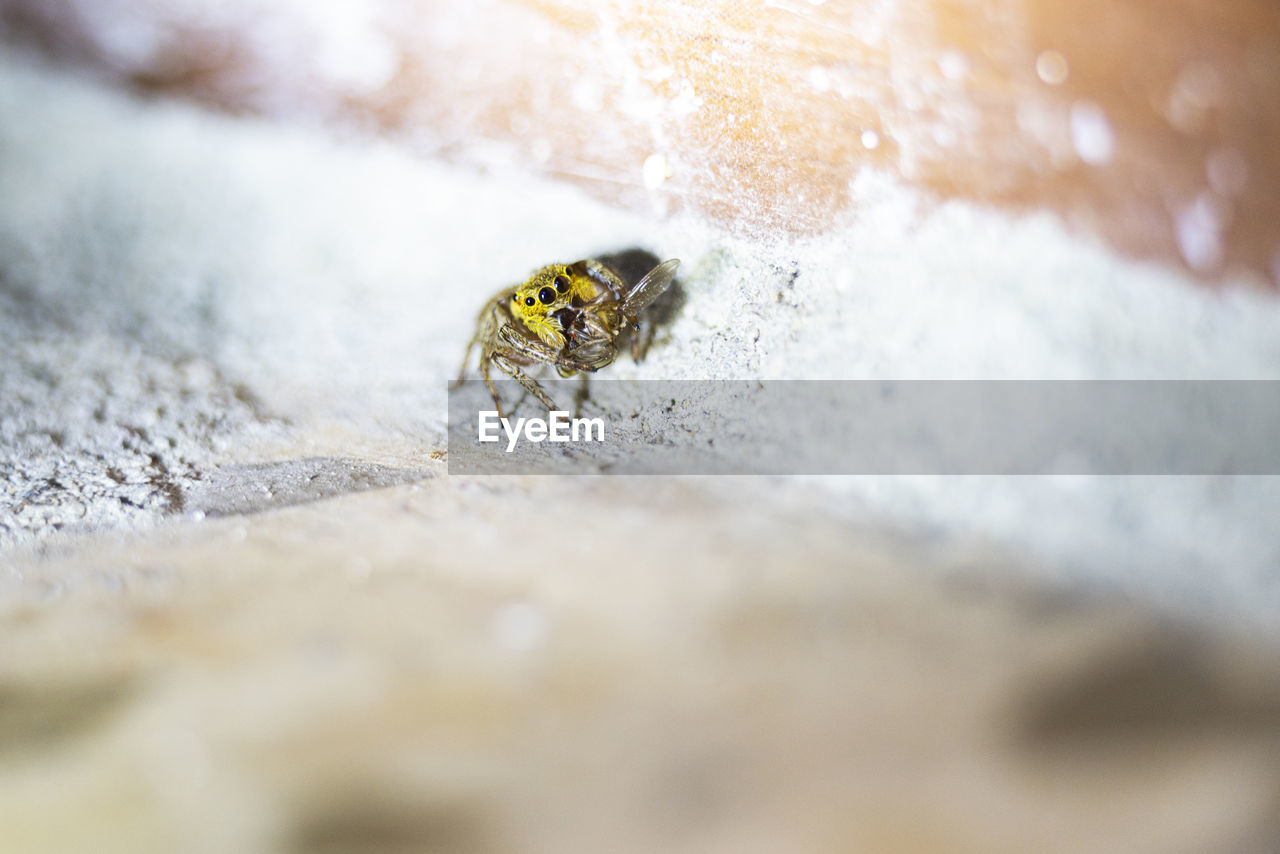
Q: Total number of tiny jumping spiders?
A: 1